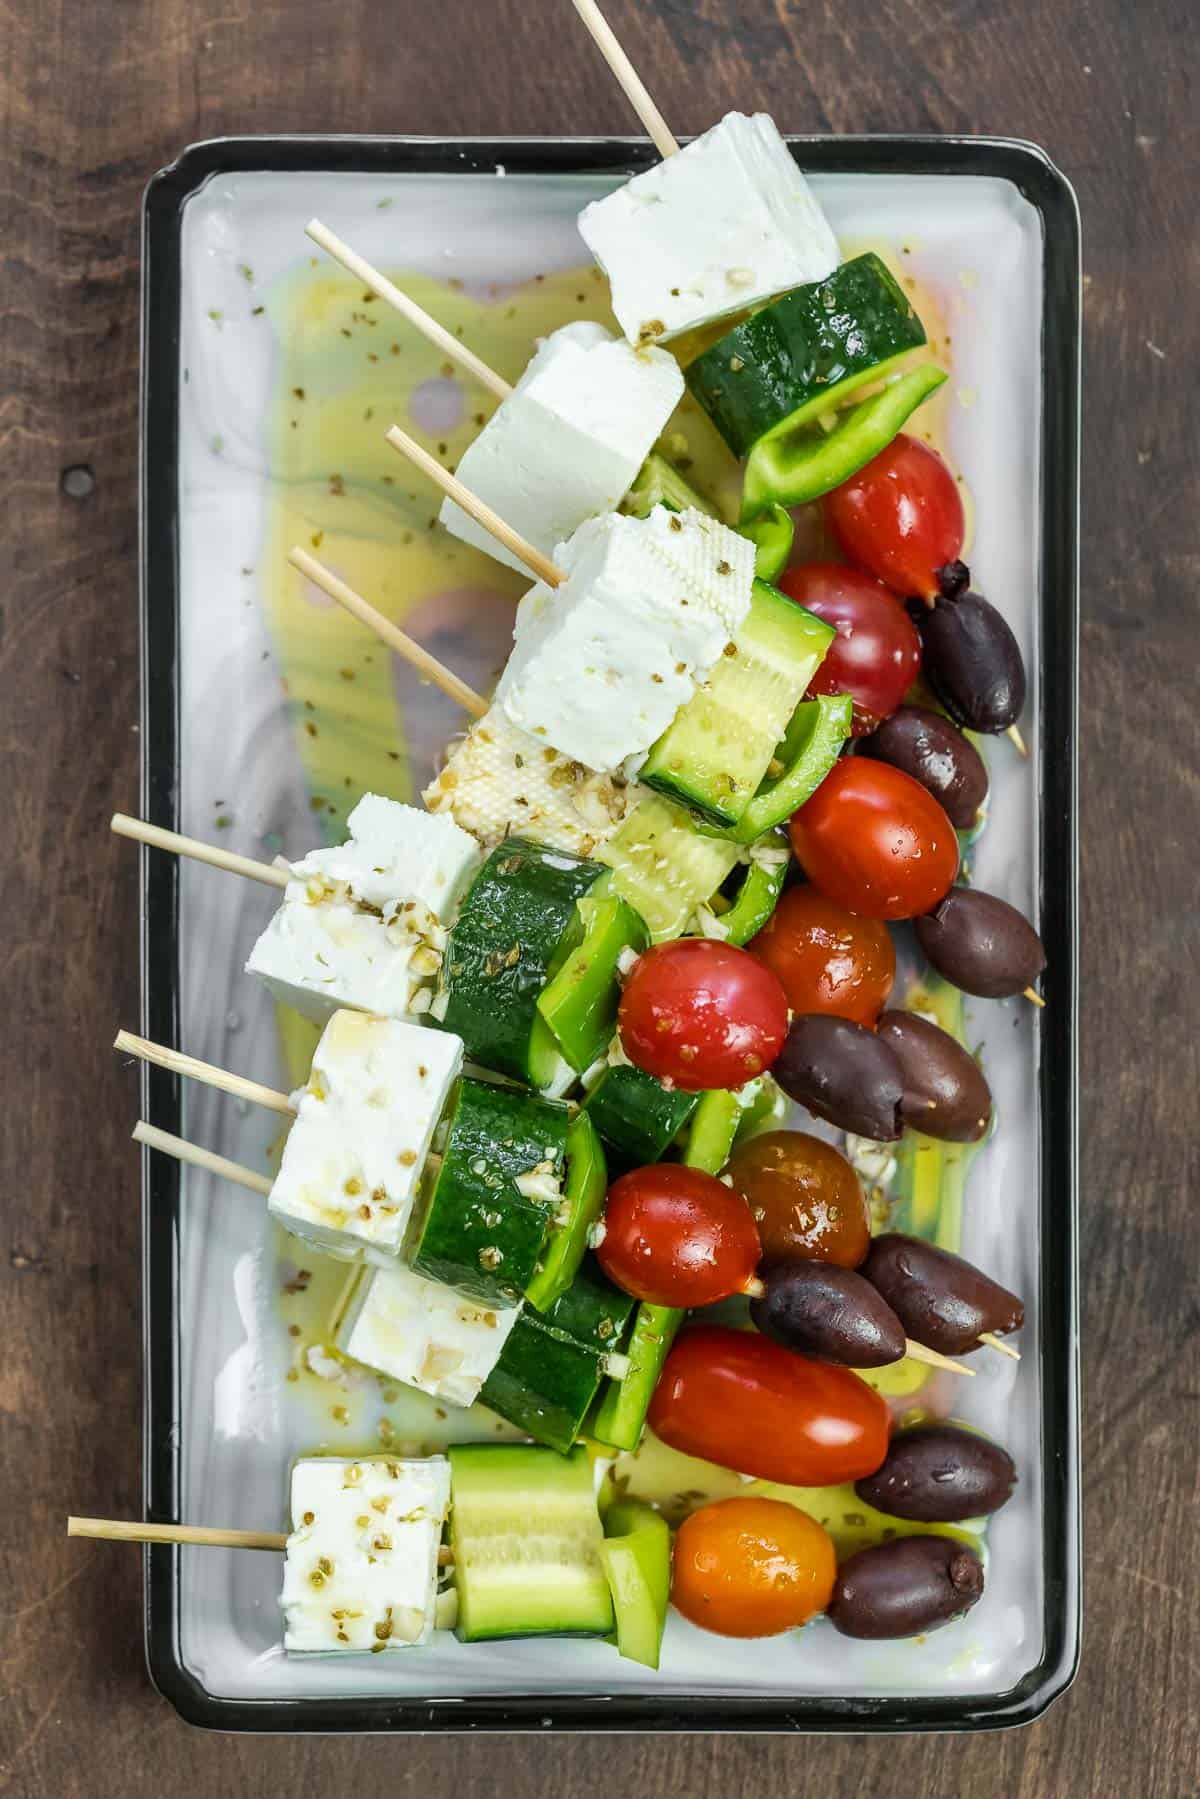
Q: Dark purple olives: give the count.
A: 9